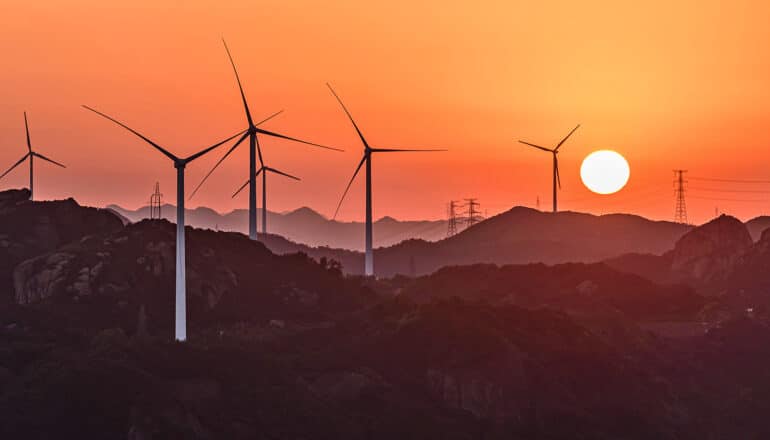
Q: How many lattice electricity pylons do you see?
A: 4